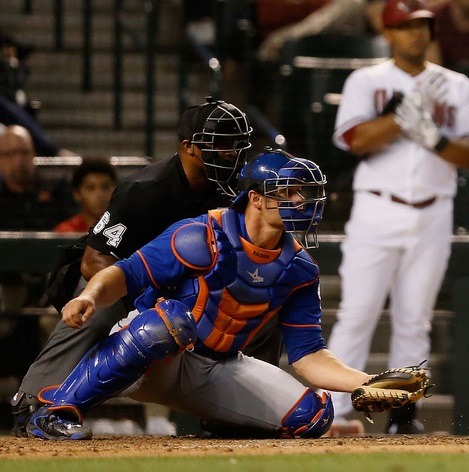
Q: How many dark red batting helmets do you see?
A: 1